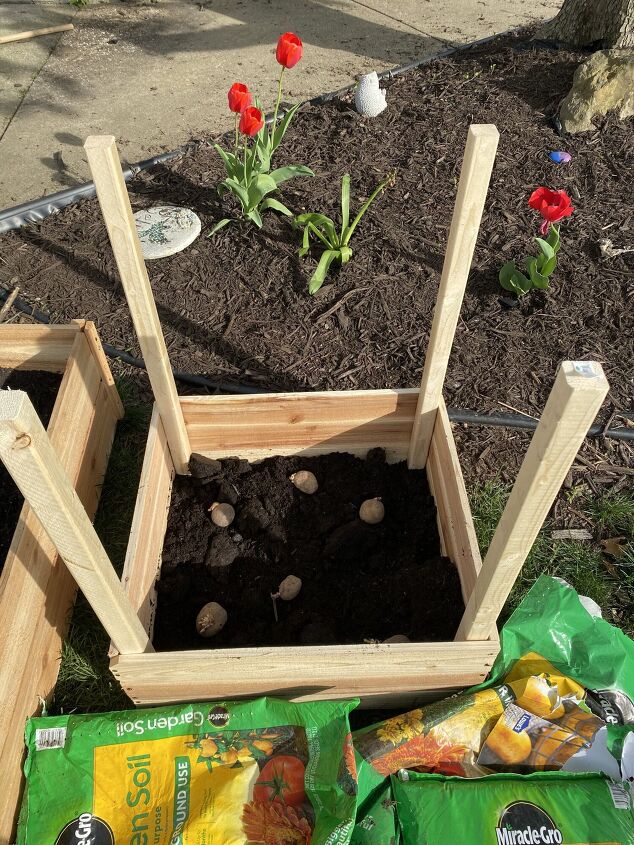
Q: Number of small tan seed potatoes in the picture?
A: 6